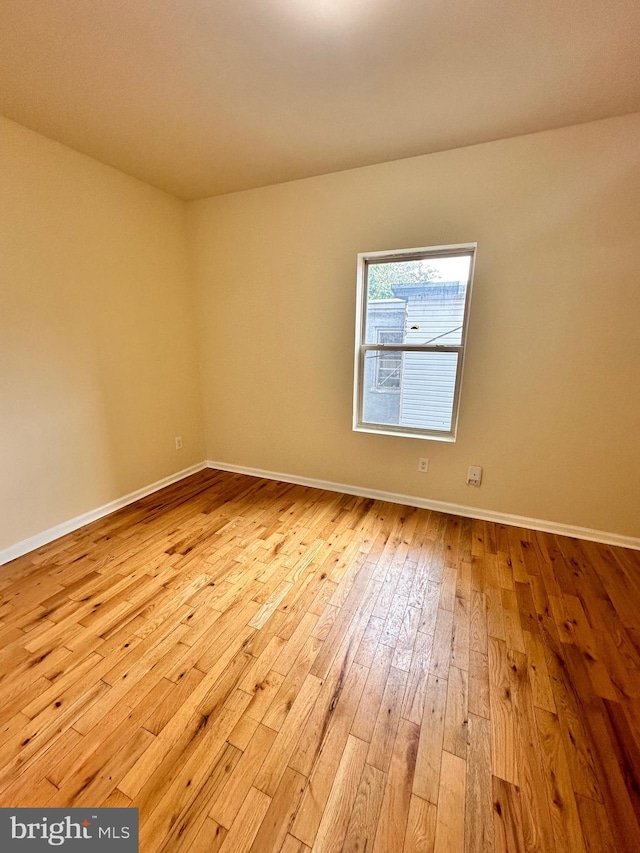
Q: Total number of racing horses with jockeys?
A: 0